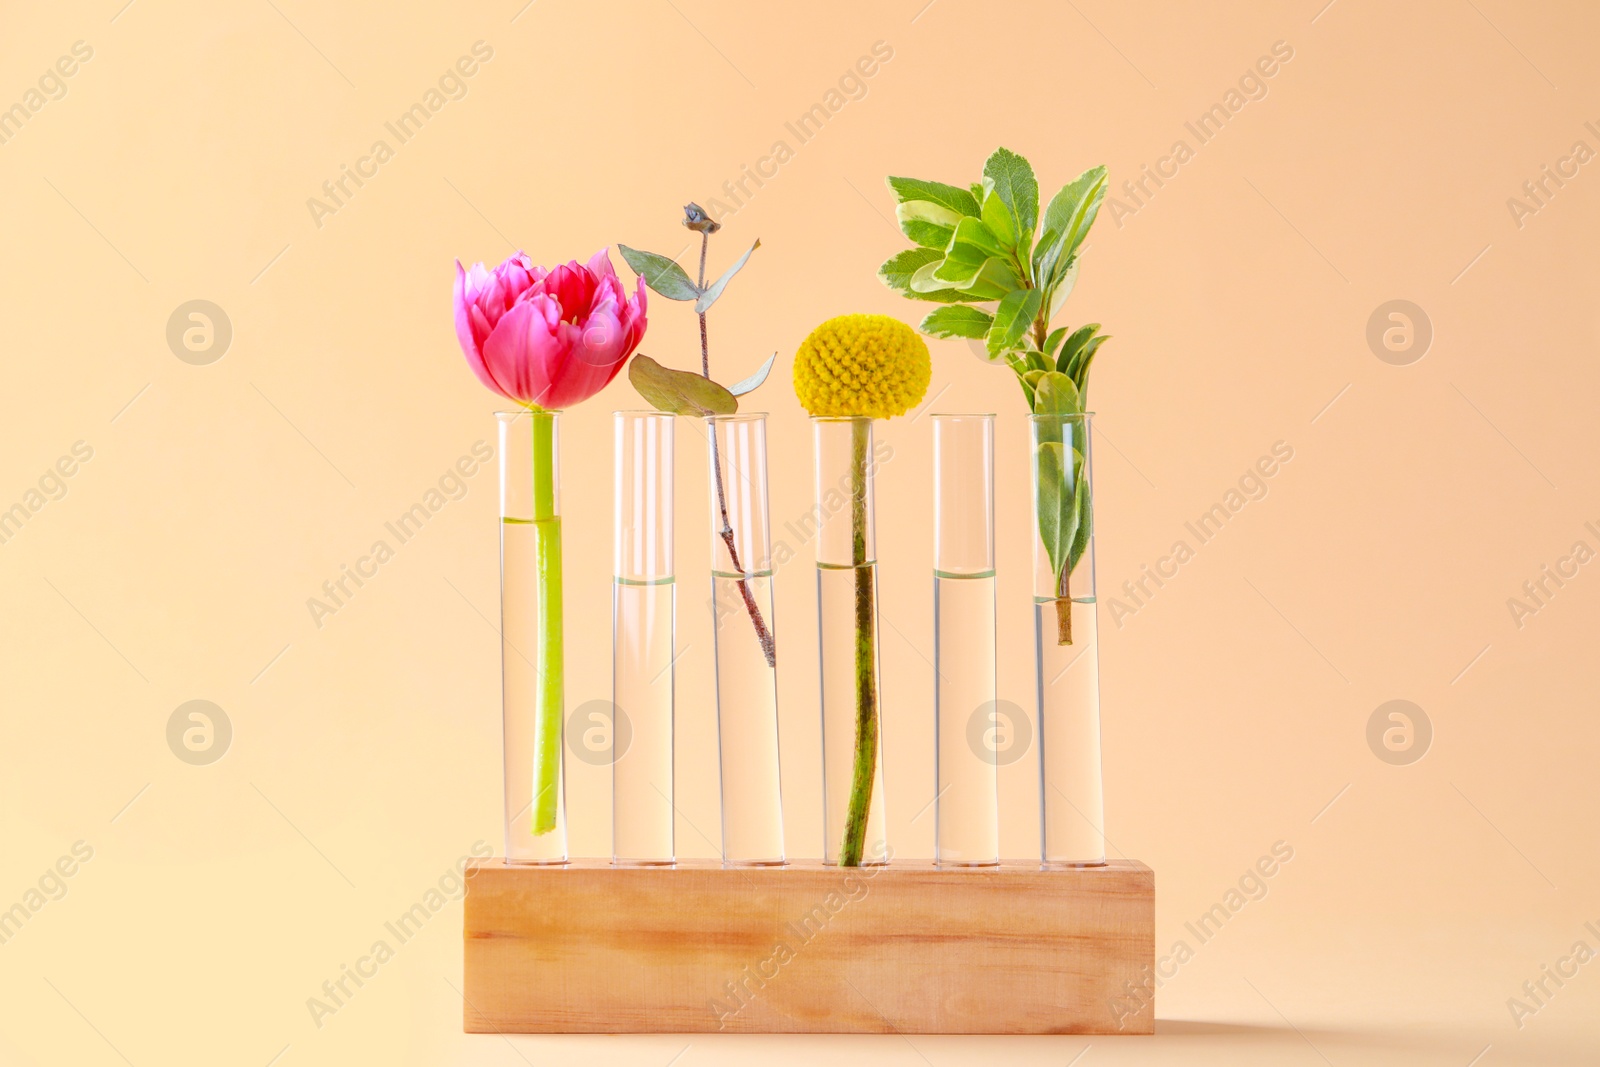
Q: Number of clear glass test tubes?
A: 6